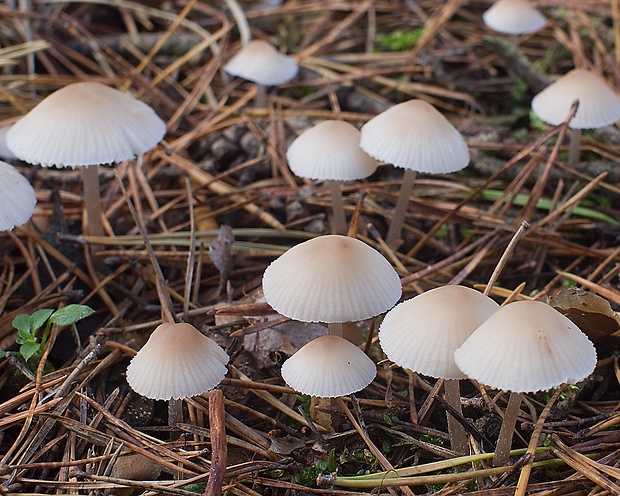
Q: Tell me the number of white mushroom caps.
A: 13